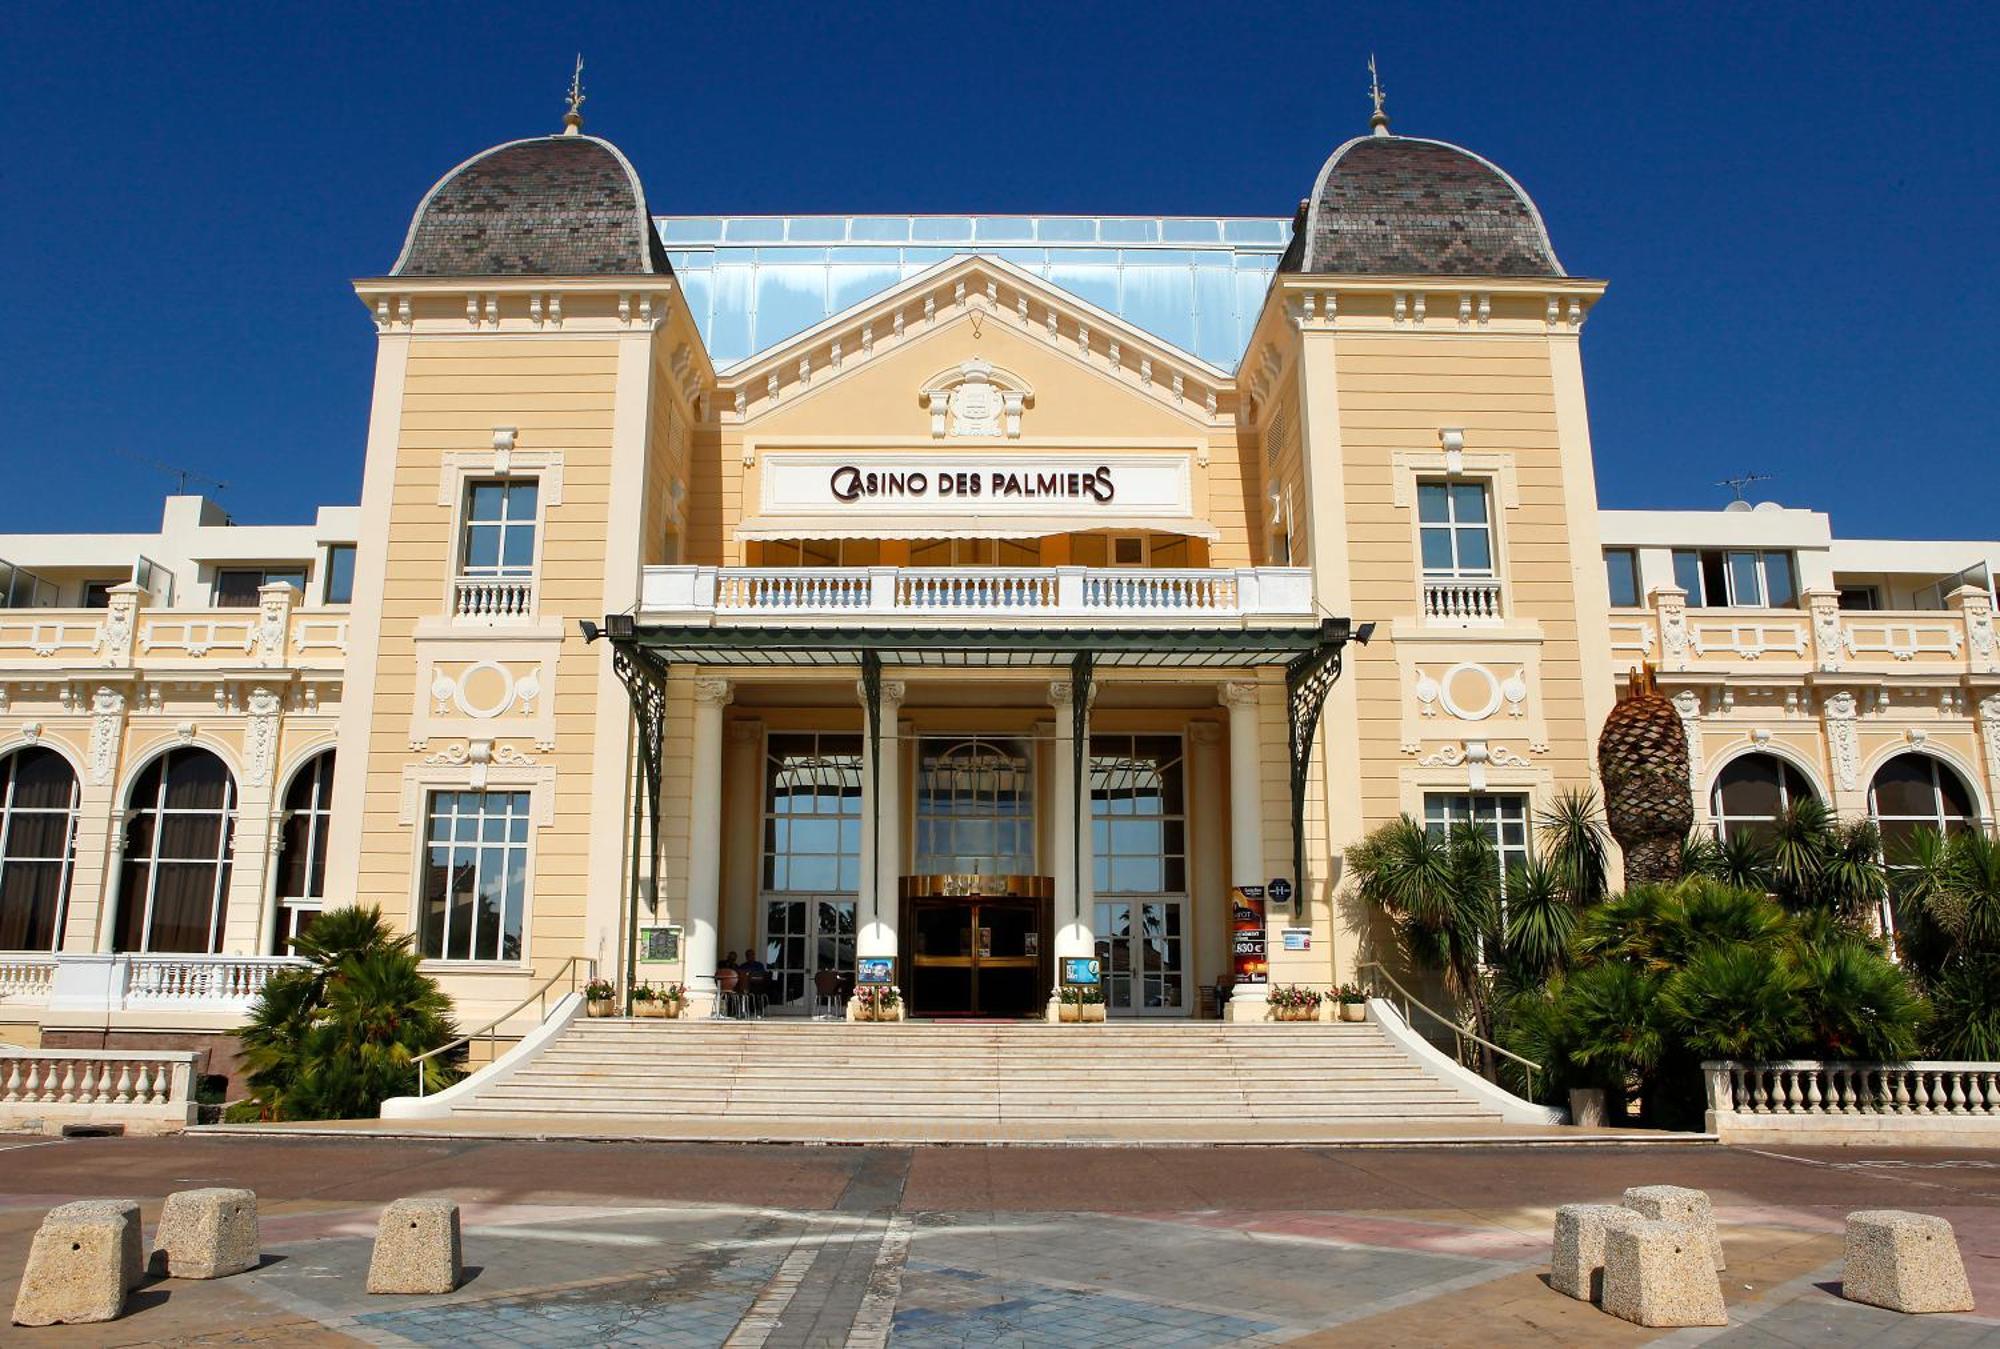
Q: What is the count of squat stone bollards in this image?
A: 8